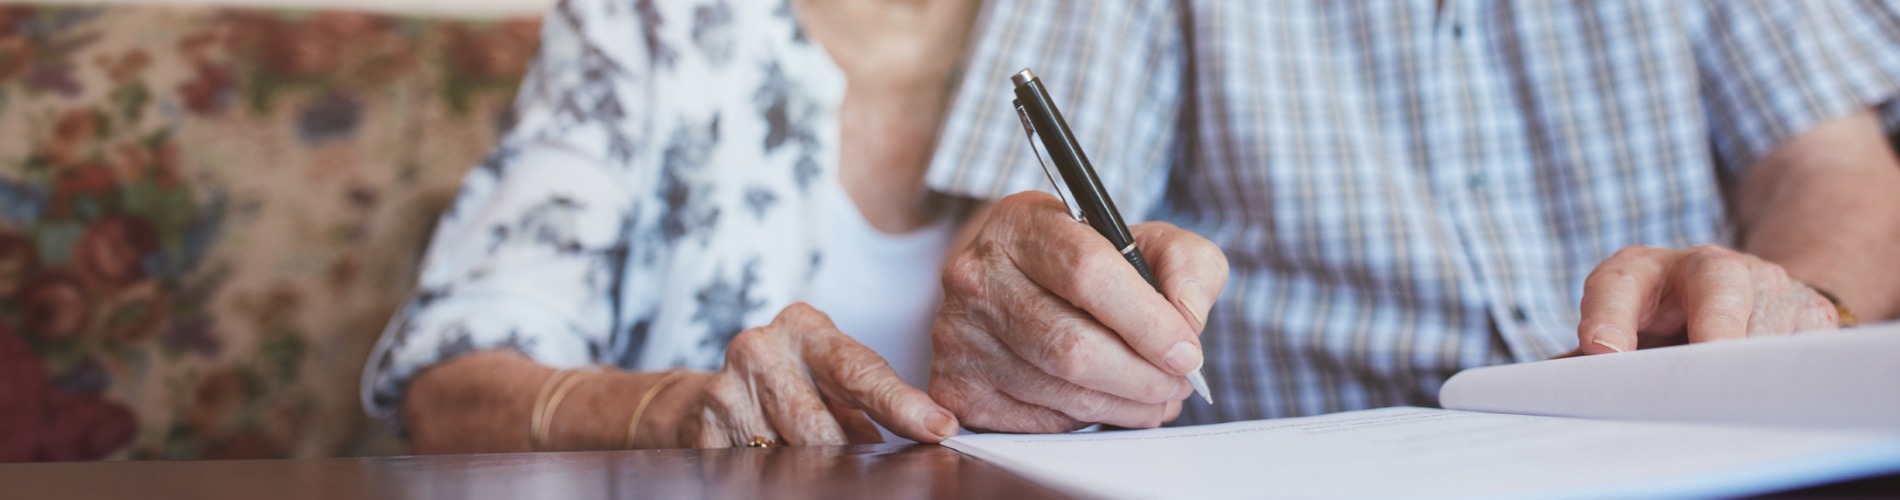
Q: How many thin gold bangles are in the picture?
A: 3